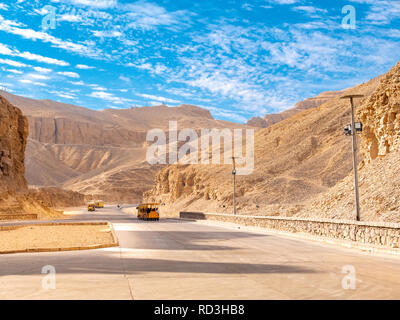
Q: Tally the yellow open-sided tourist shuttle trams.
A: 3